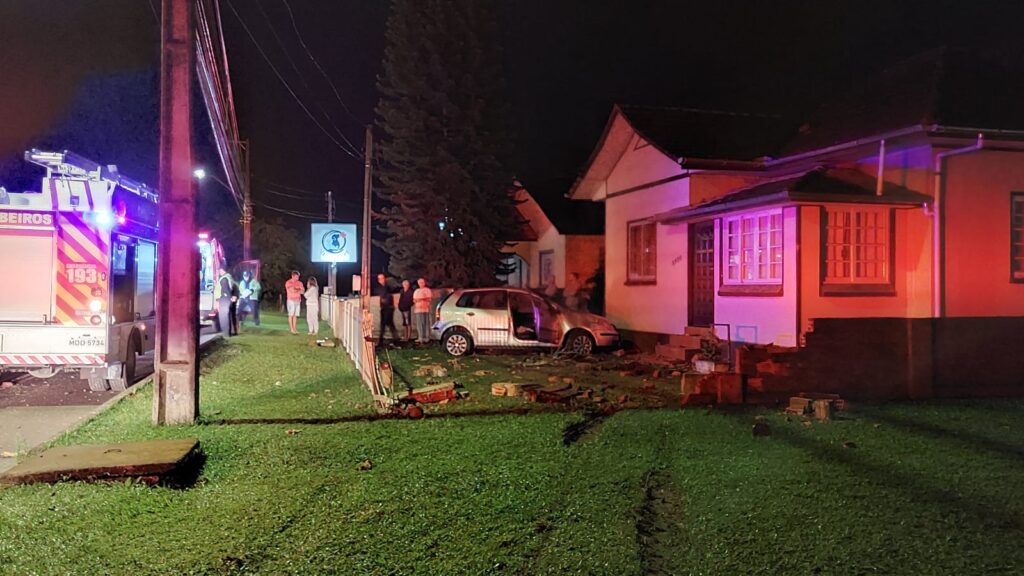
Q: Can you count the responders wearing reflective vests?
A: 2